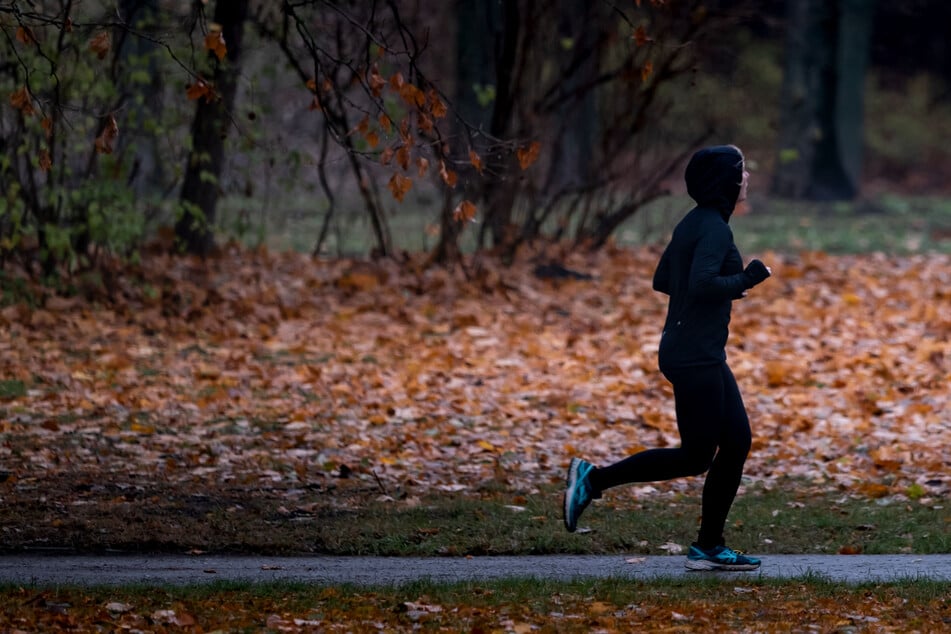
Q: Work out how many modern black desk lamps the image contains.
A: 0